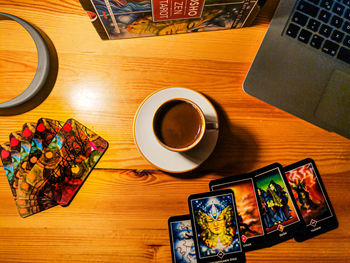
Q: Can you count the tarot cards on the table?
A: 10